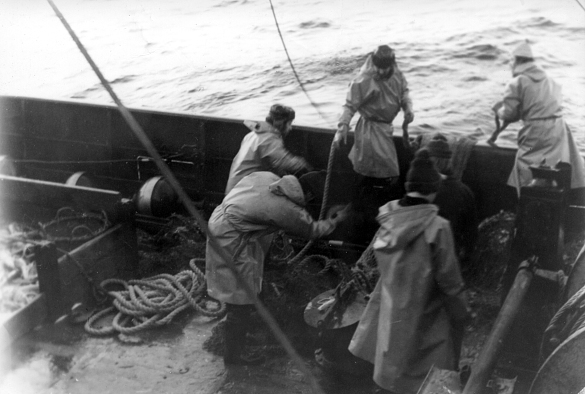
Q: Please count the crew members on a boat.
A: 6